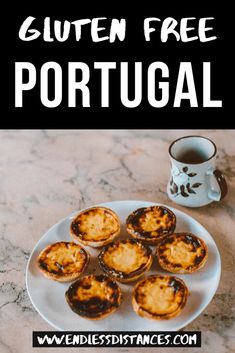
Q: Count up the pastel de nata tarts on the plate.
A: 7